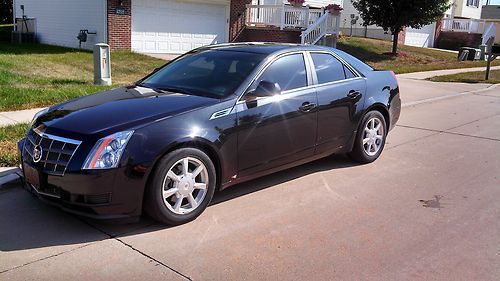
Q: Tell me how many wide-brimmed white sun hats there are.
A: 0